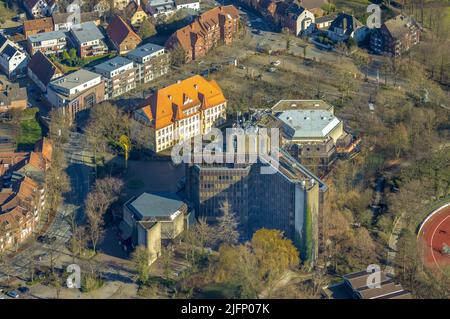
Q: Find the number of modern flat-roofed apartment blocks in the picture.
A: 5